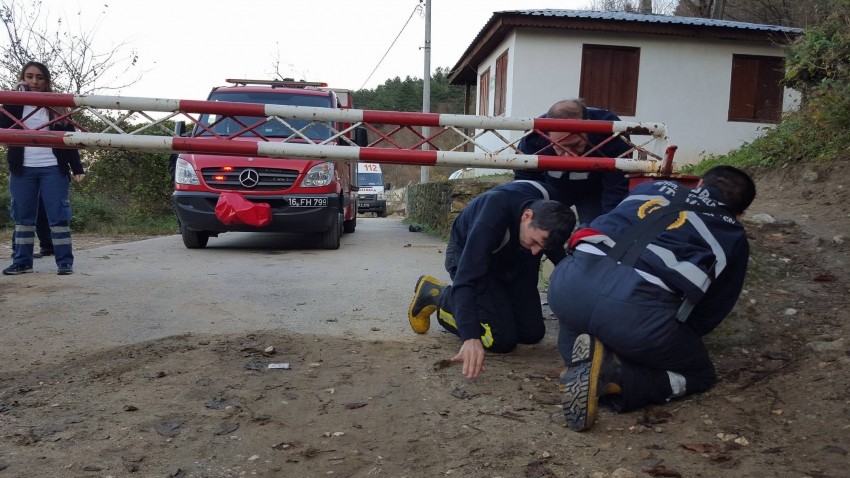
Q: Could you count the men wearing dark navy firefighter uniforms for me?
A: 3